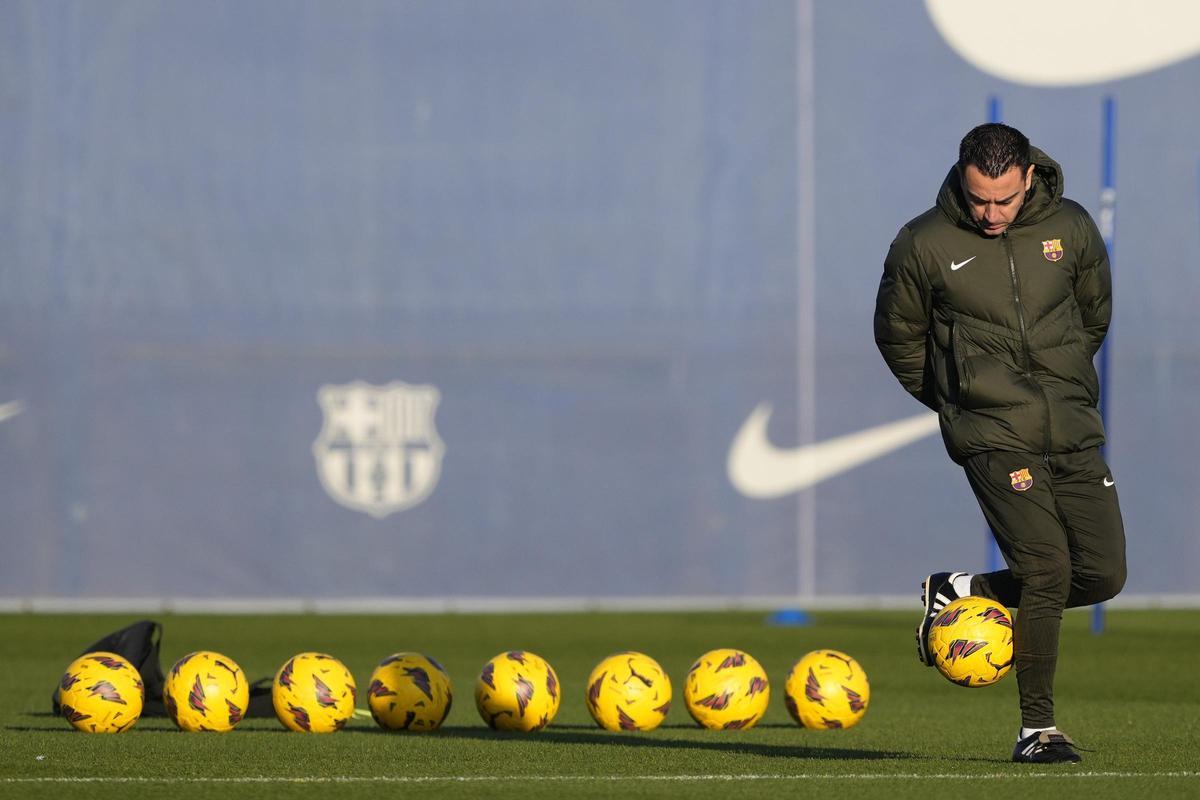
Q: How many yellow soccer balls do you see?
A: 9